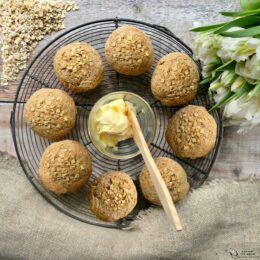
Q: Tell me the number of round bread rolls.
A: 8